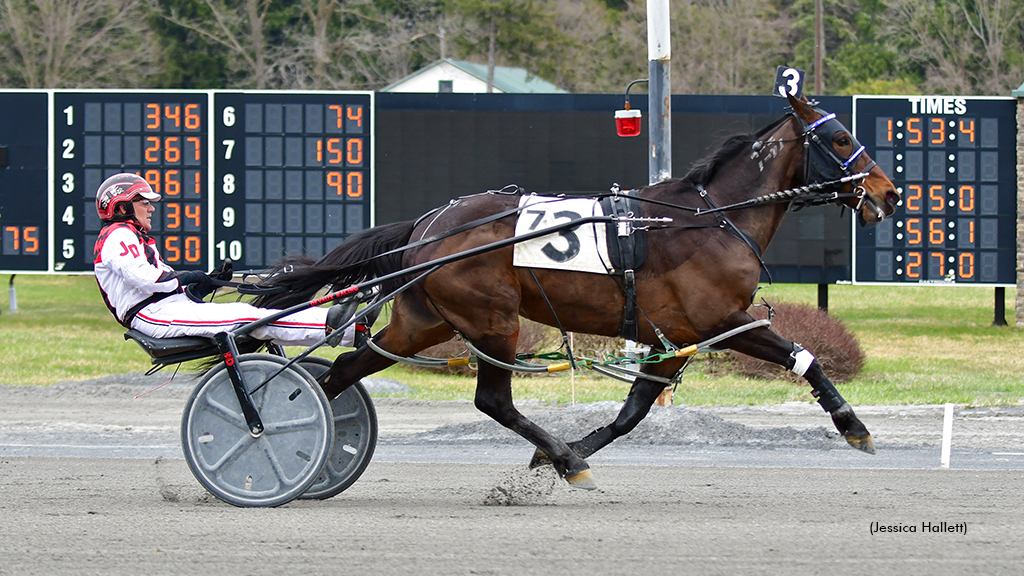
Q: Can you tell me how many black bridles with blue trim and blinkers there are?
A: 1